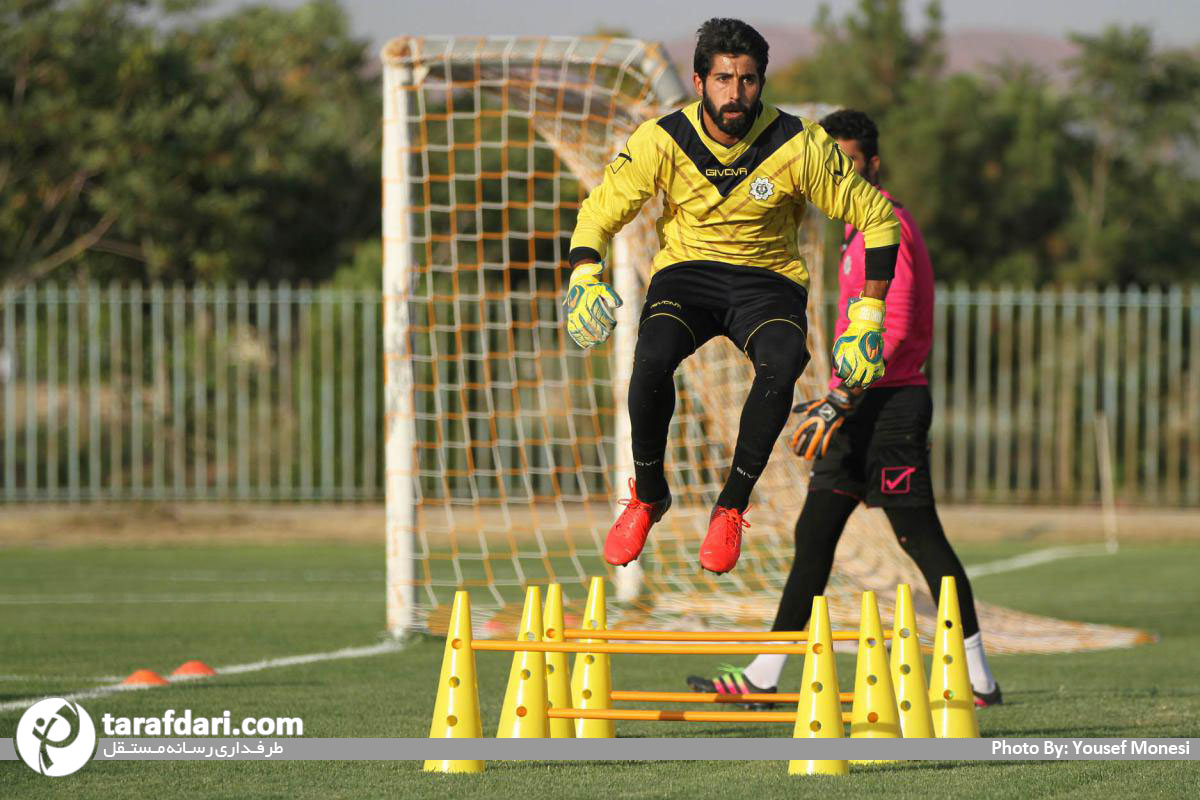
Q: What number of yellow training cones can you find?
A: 8